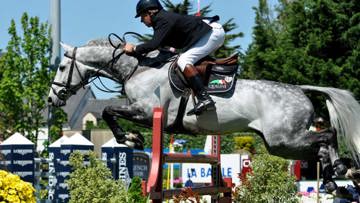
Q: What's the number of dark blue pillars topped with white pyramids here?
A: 4